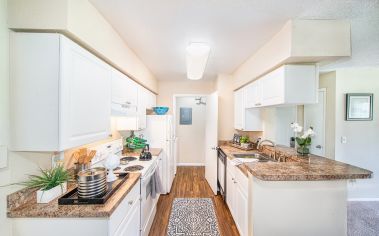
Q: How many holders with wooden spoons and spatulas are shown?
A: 1